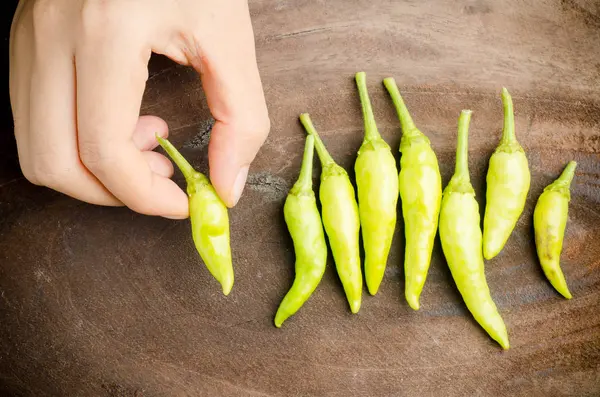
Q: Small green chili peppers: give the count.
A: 8